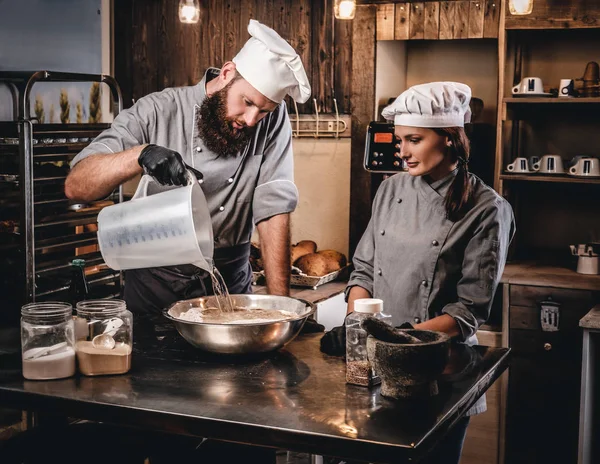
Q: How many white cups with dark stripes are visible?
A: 4